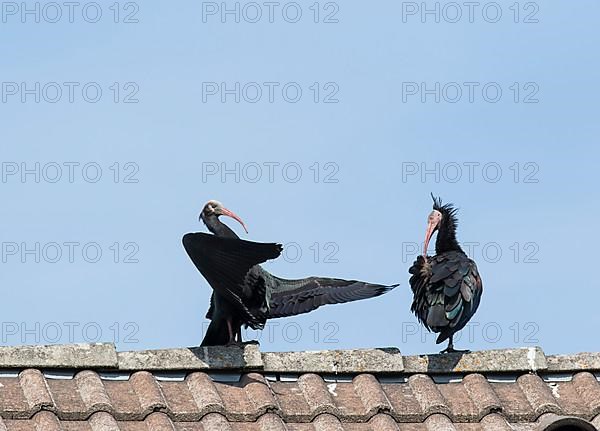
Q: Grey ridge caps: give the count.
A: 5